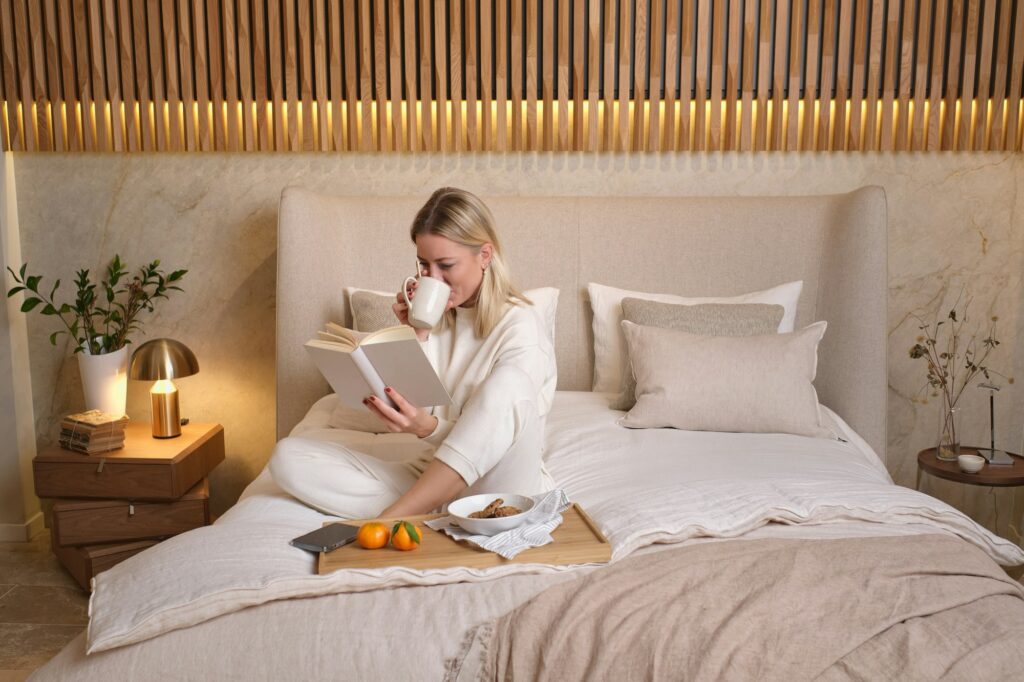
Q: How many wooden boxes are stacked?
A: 3